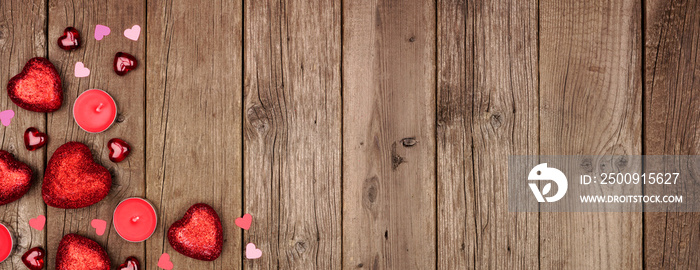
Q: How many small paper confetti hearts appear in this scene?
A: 9